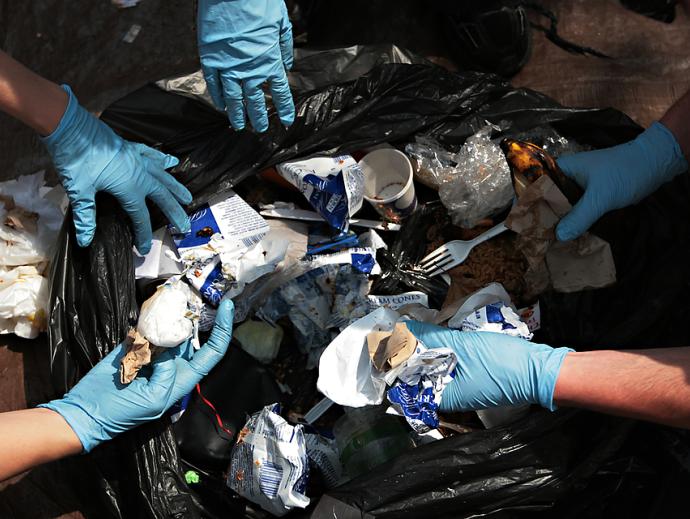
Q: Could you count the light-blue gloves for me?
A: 5